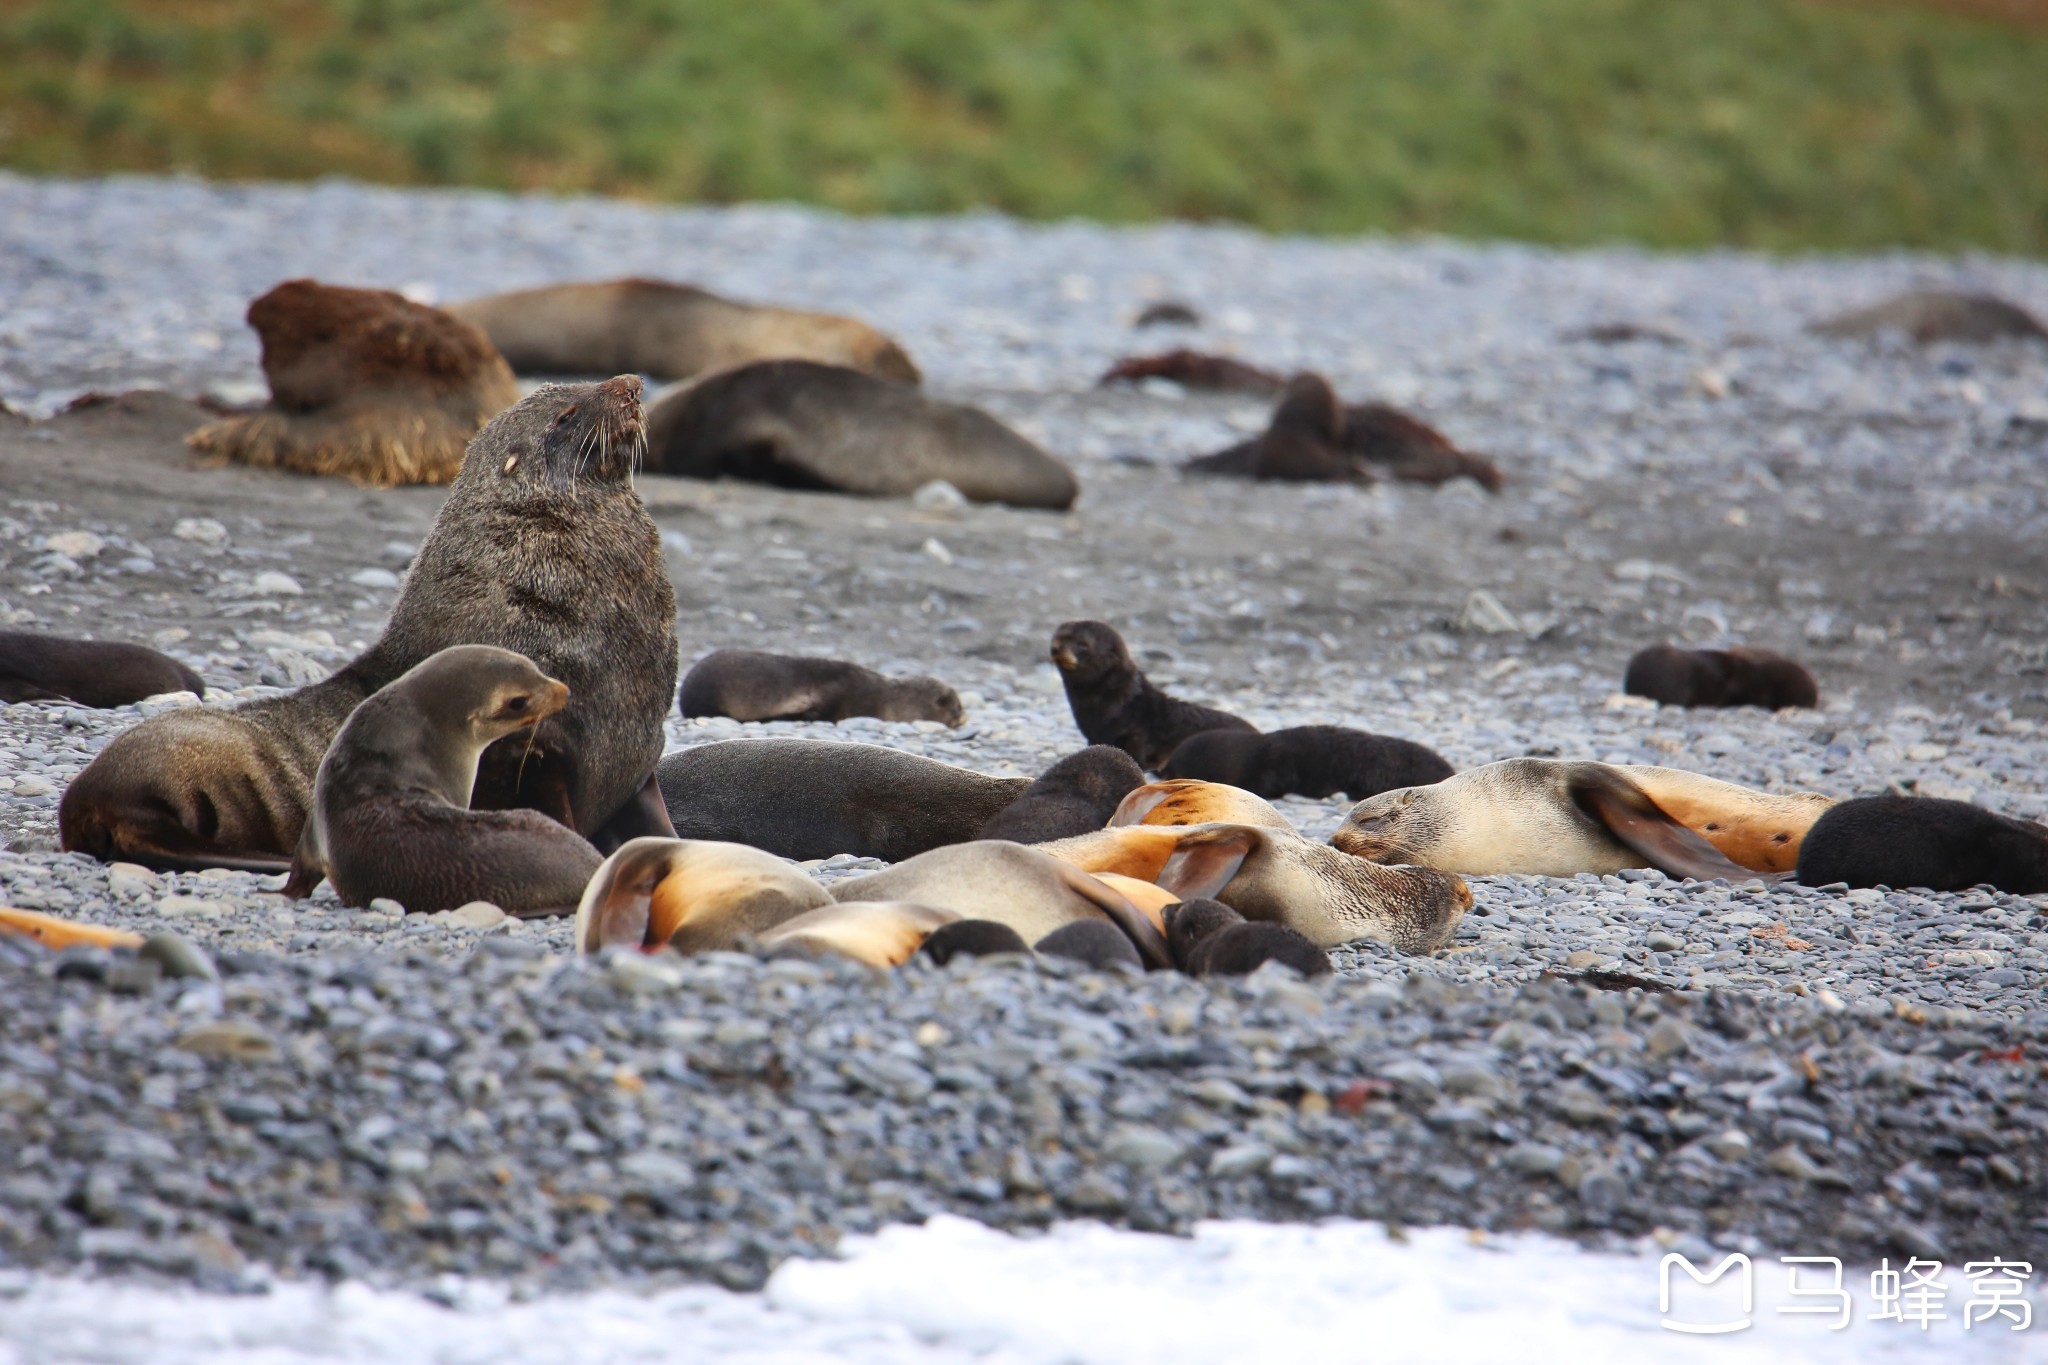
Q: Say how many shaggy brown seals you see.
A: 1